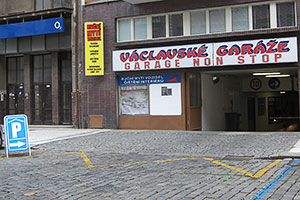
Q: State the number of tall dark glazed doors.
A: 3